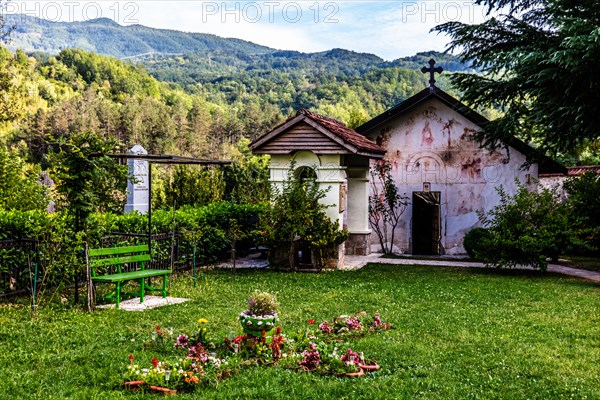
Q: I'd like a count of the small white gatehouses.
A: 1